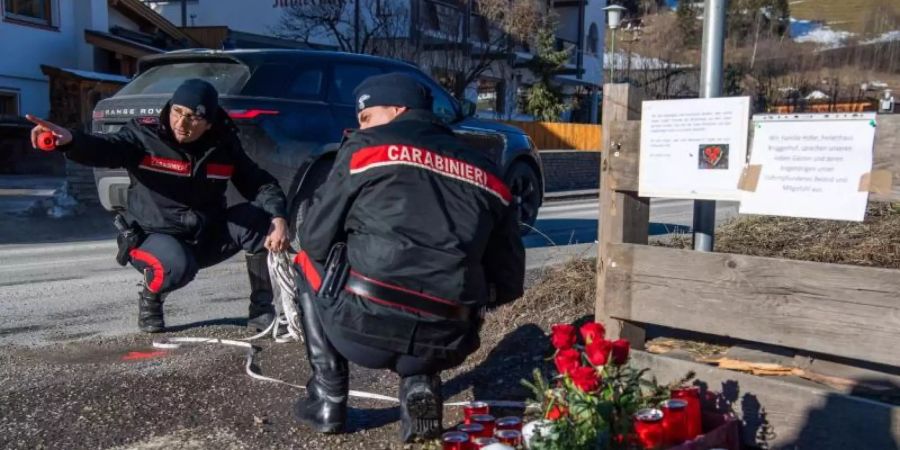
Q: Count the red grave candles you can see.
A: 10